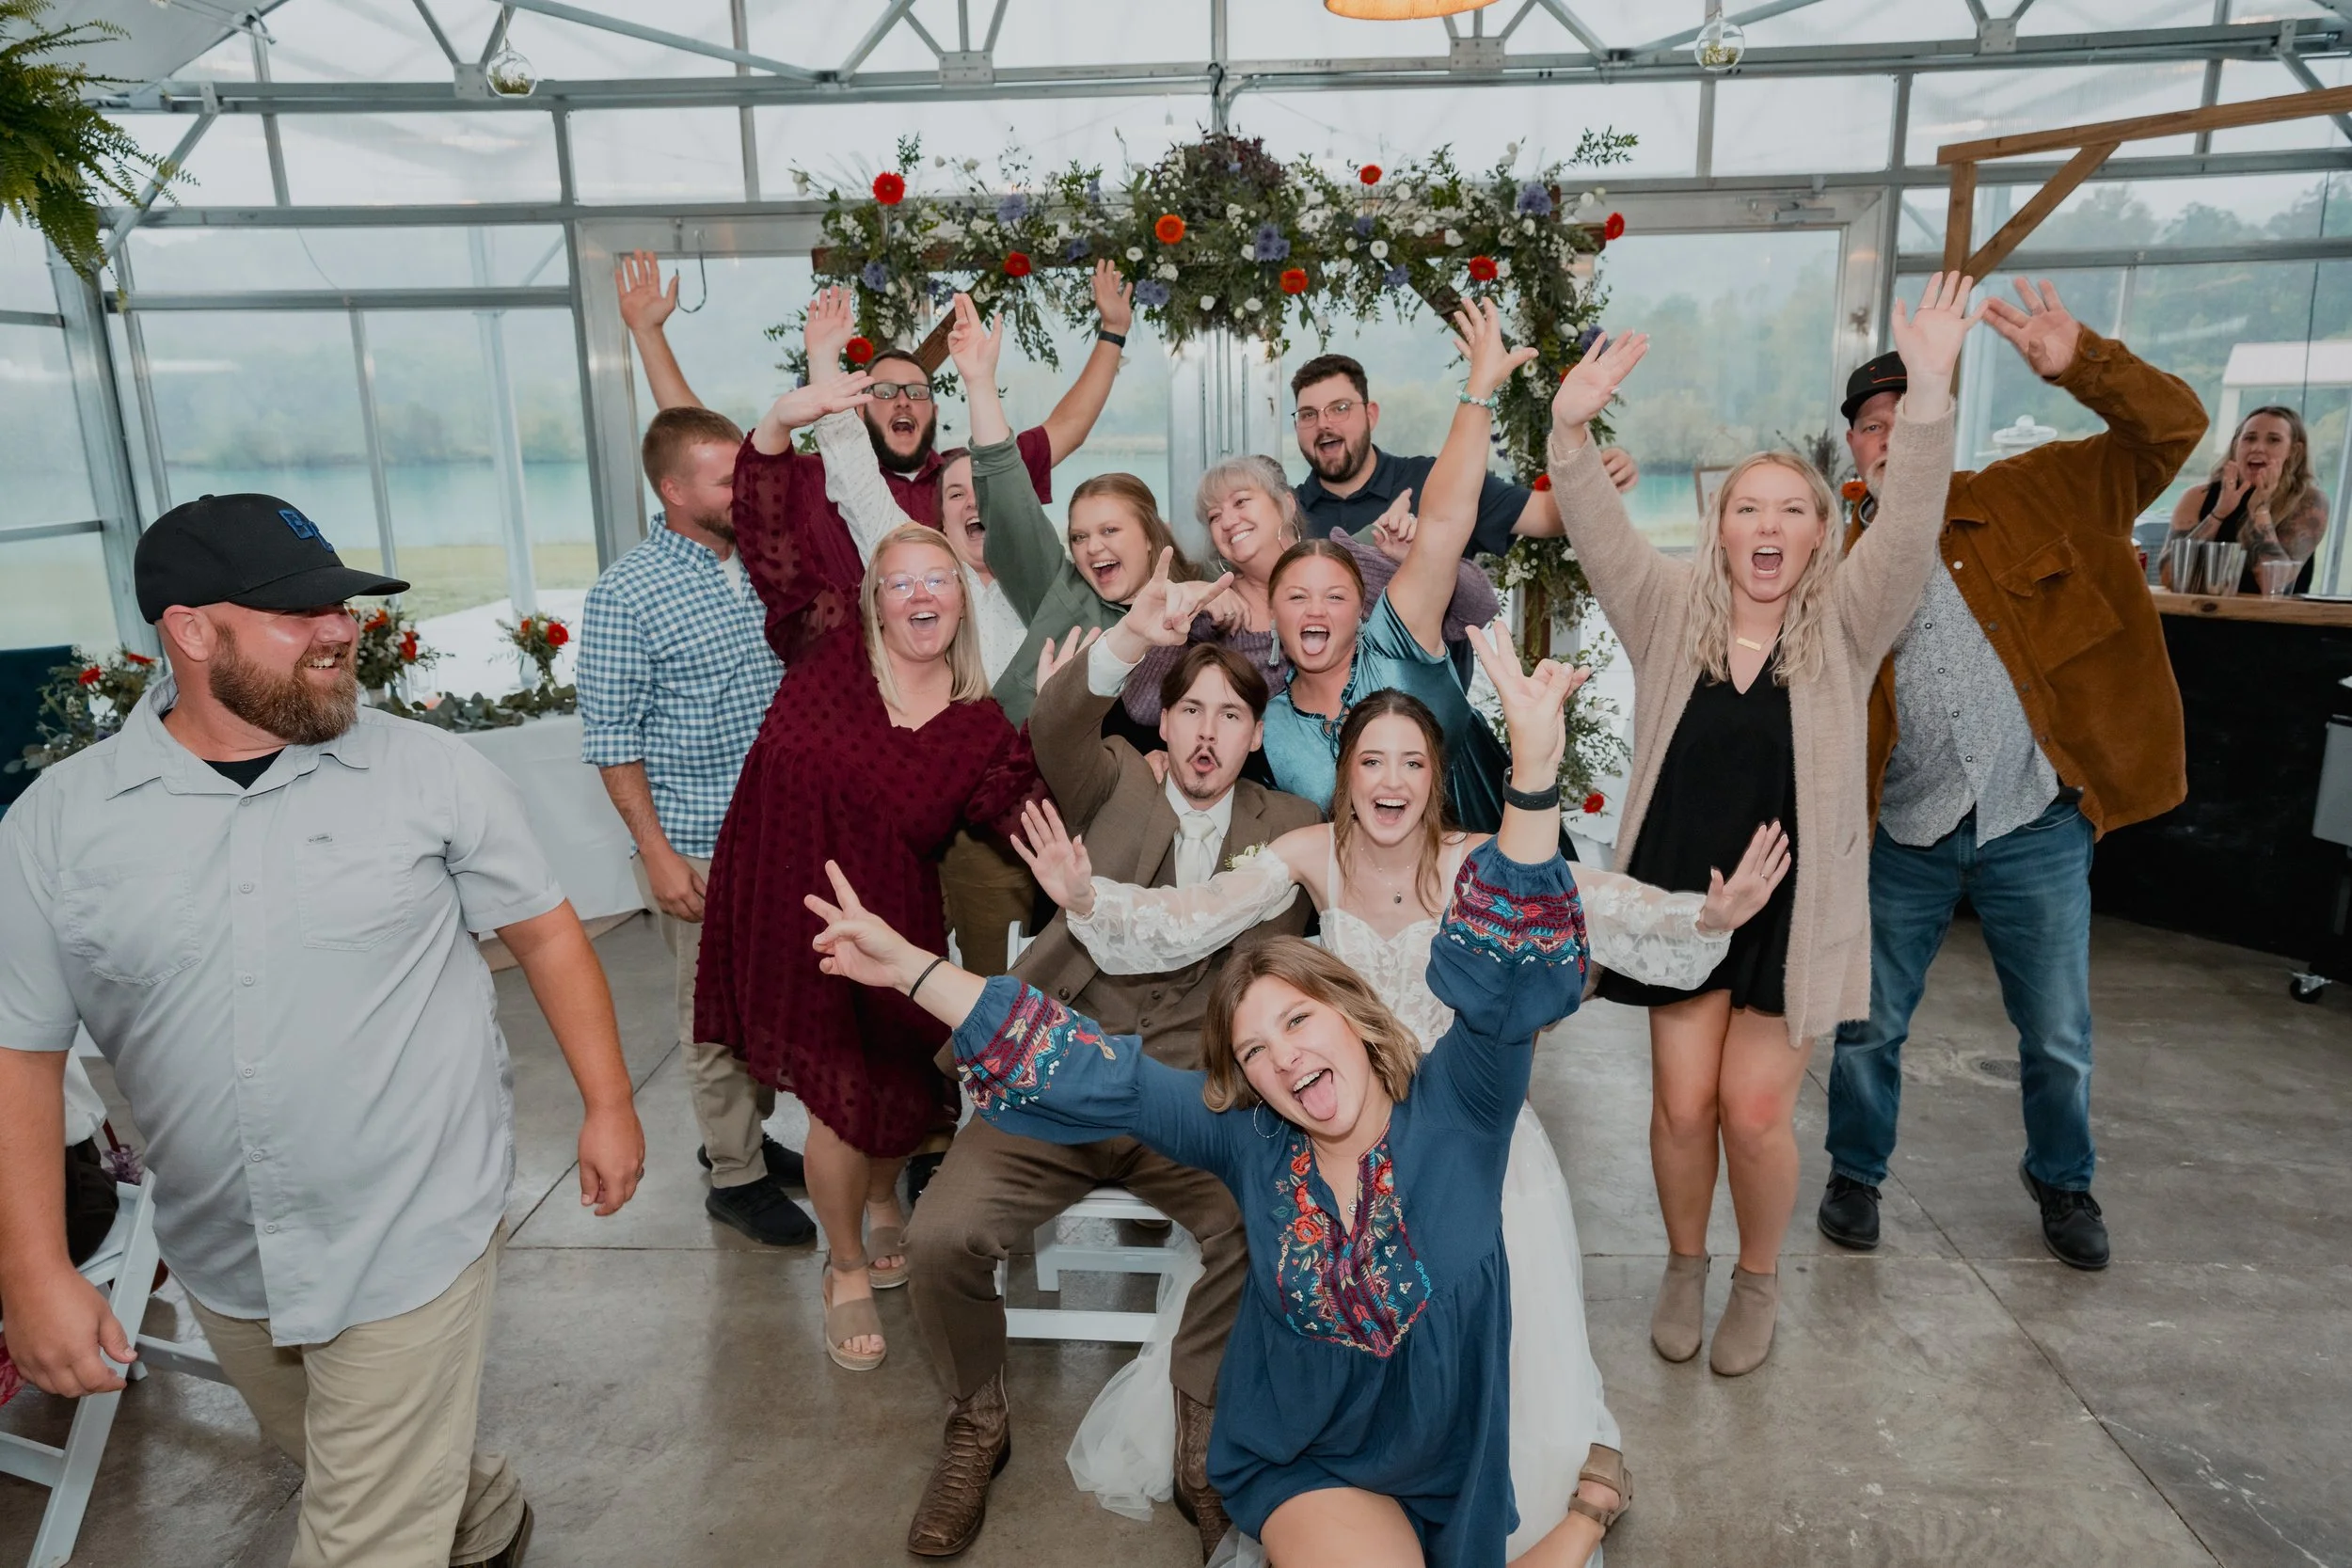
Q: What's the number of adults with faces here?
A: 15